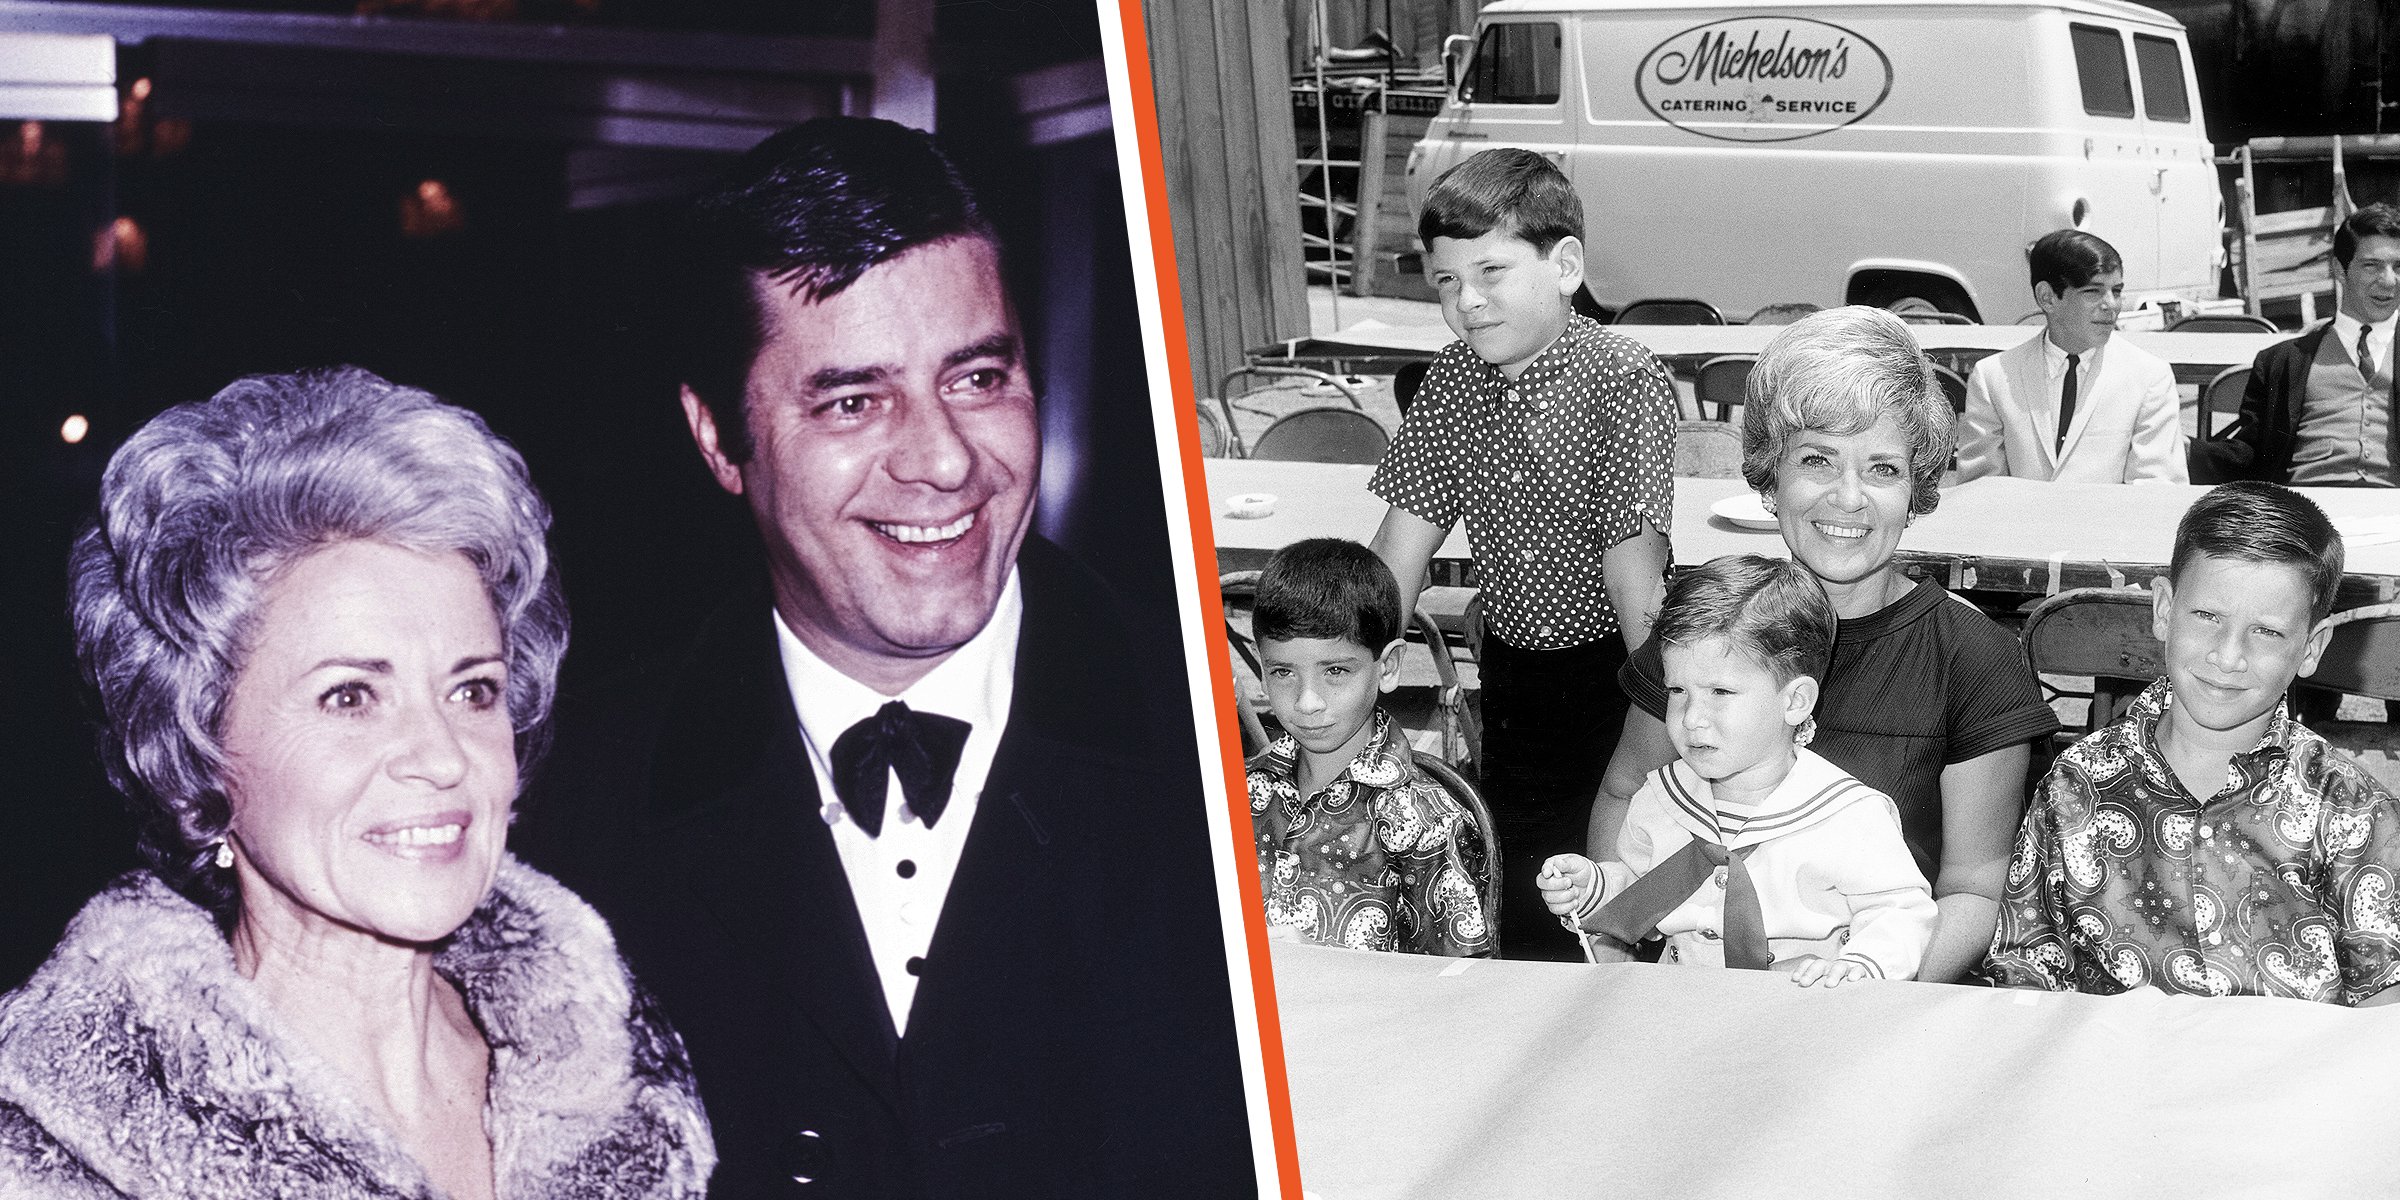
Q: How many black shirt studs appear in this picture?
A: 2